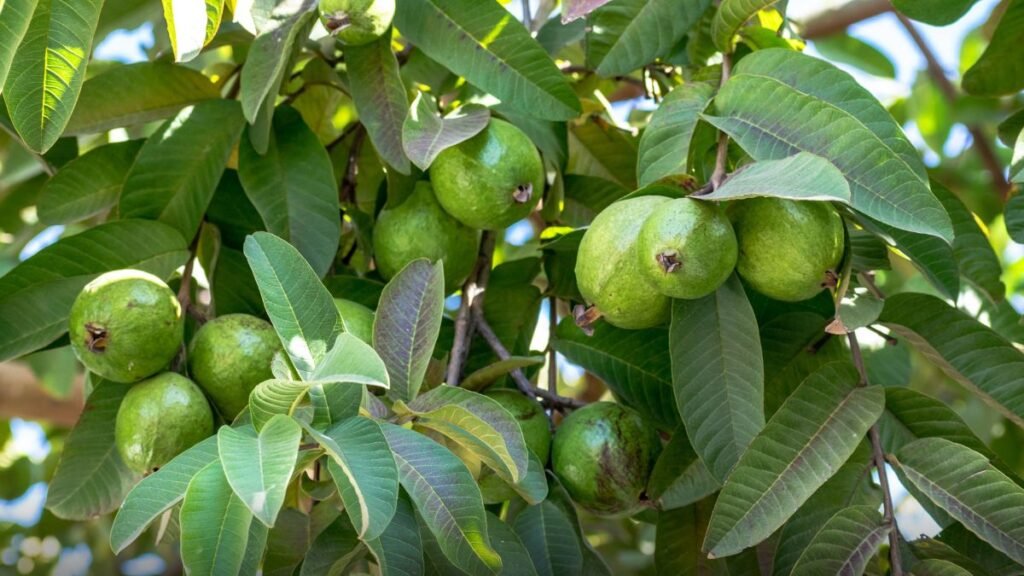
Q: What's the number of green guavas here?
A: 12